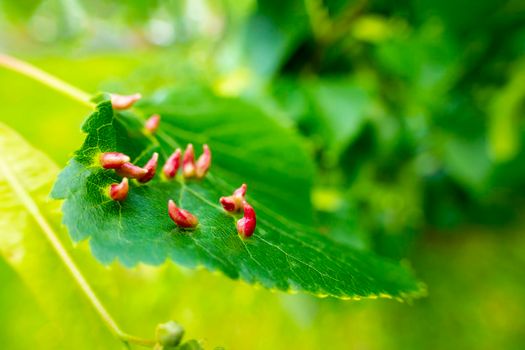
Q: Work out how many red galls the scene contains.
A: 13